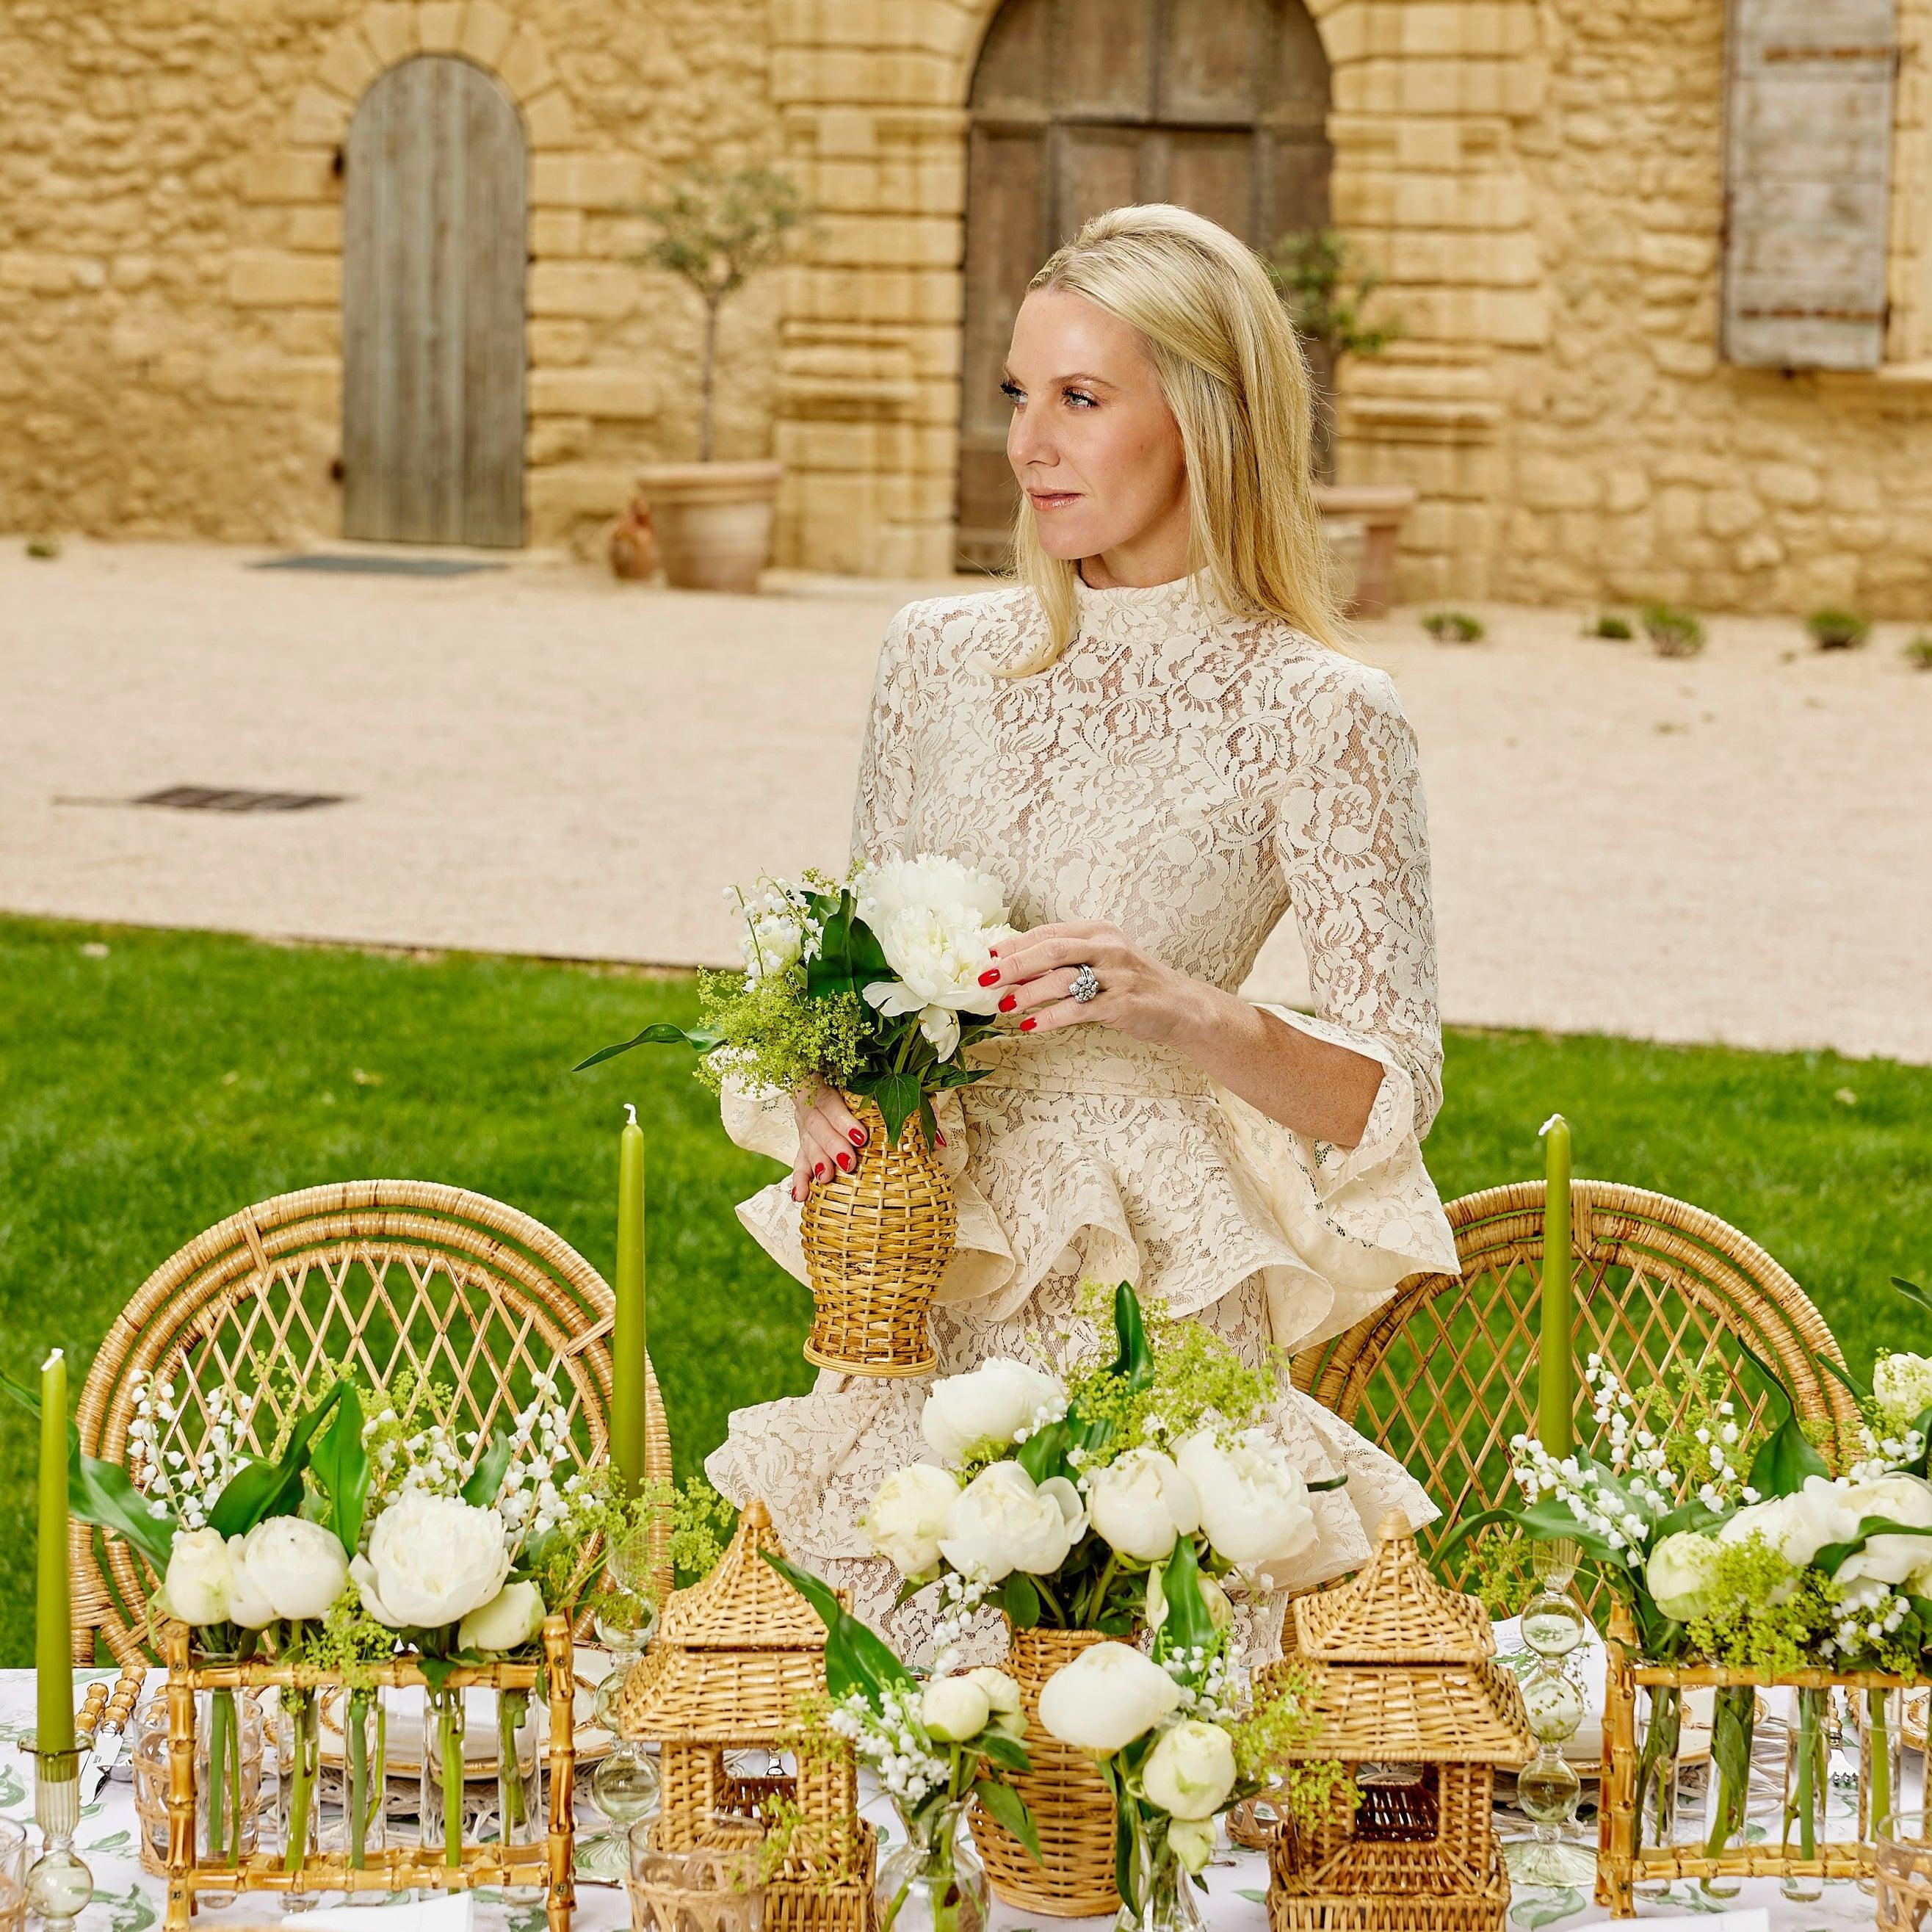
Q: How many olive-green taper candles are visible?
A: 3